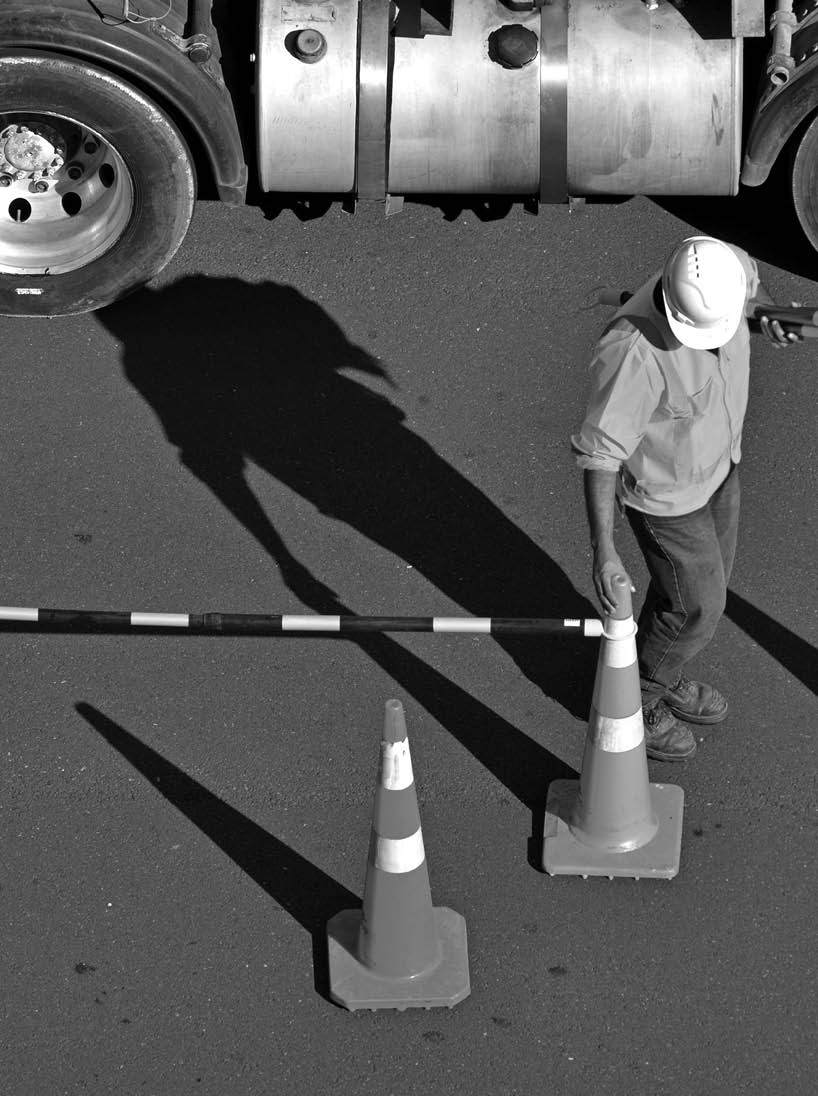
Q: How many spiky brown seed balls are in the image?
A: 0